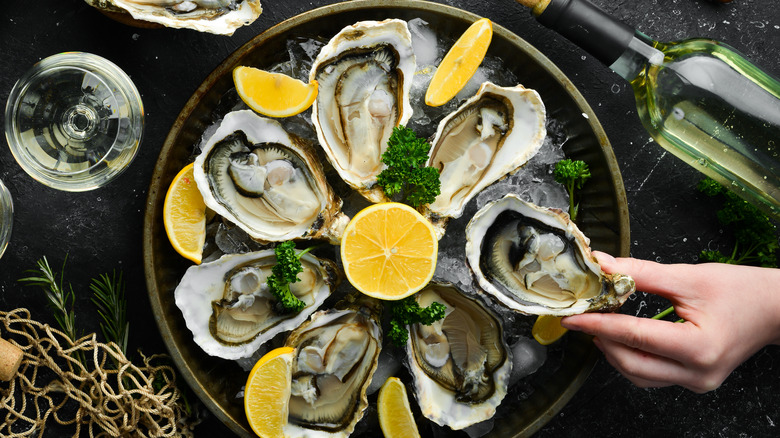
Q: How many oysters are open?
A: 8